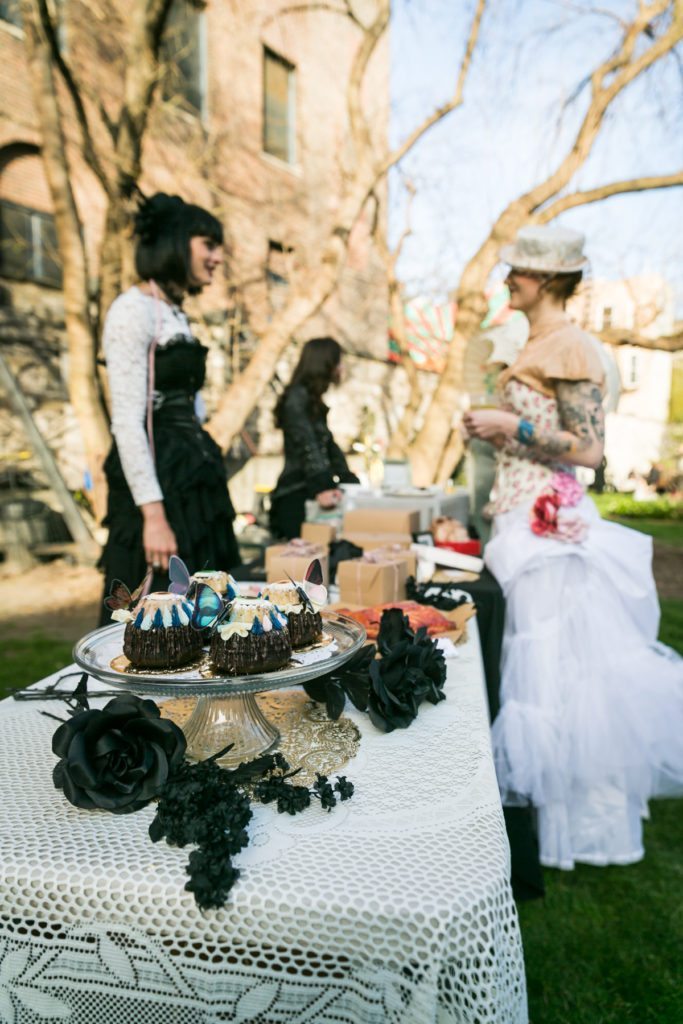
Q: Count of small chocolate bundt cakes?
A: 4